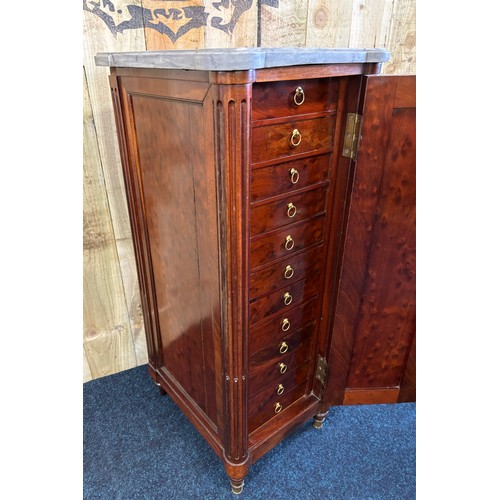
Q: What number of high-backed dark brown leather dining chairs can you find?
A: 0